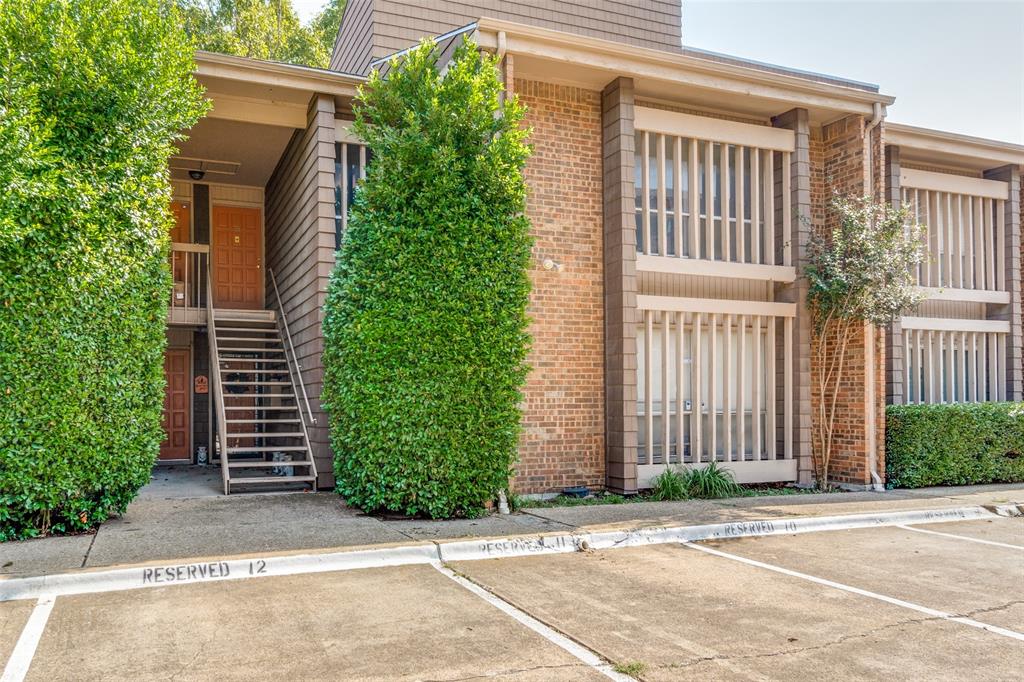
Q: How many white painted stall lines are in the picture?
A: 4